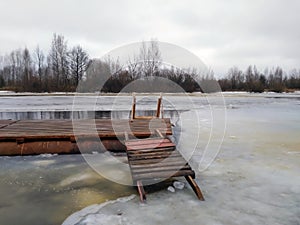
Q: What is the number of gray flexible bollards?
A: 0